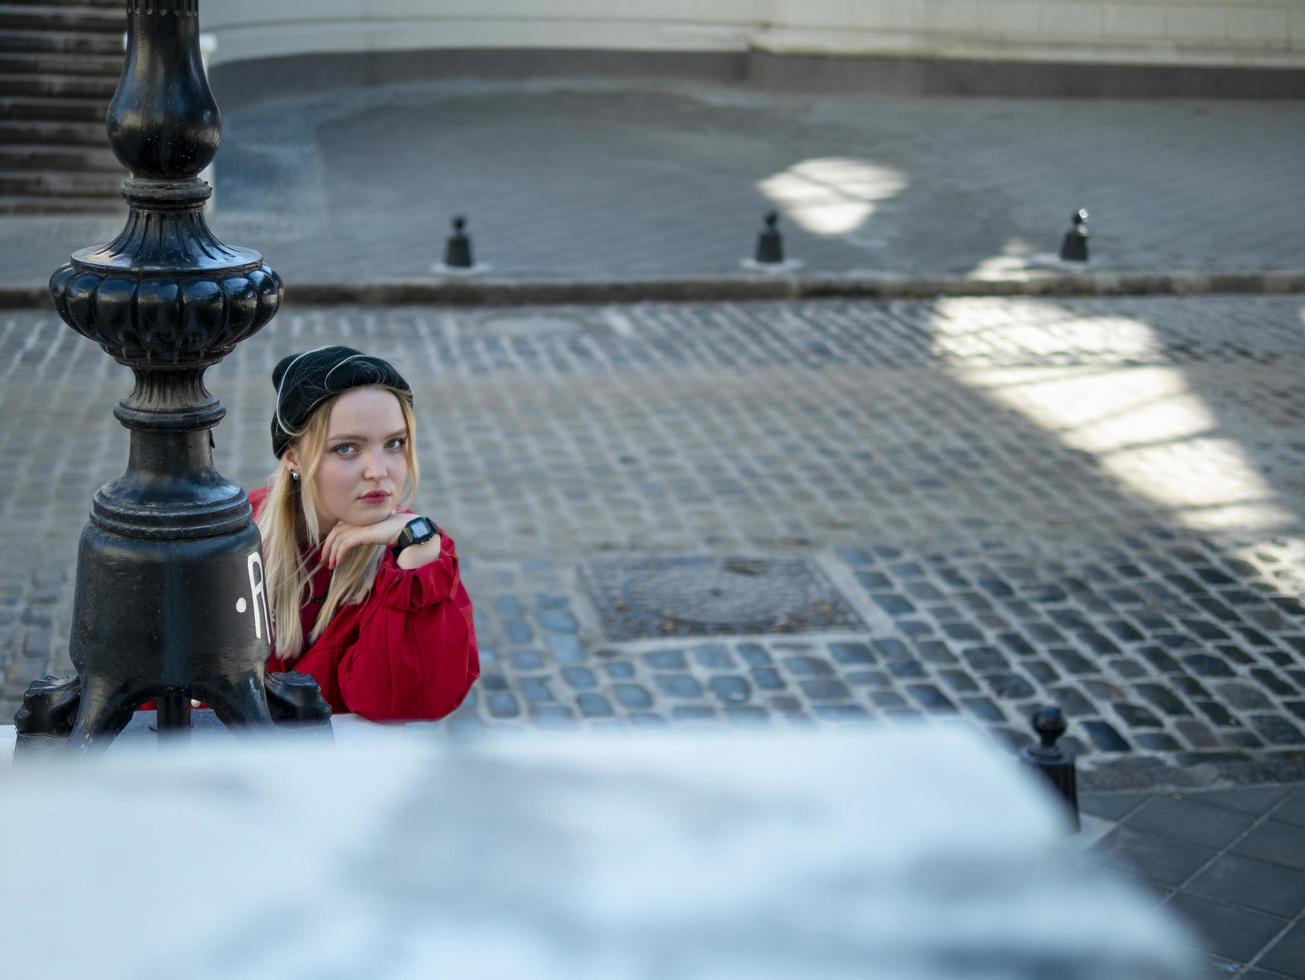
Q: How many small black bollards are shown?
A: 4